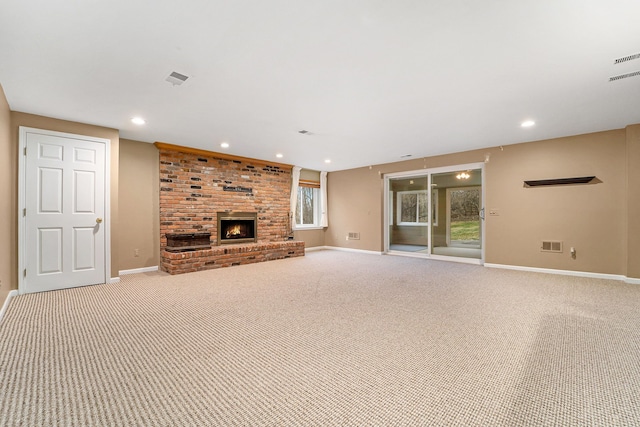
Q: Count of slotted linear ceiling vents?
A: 2